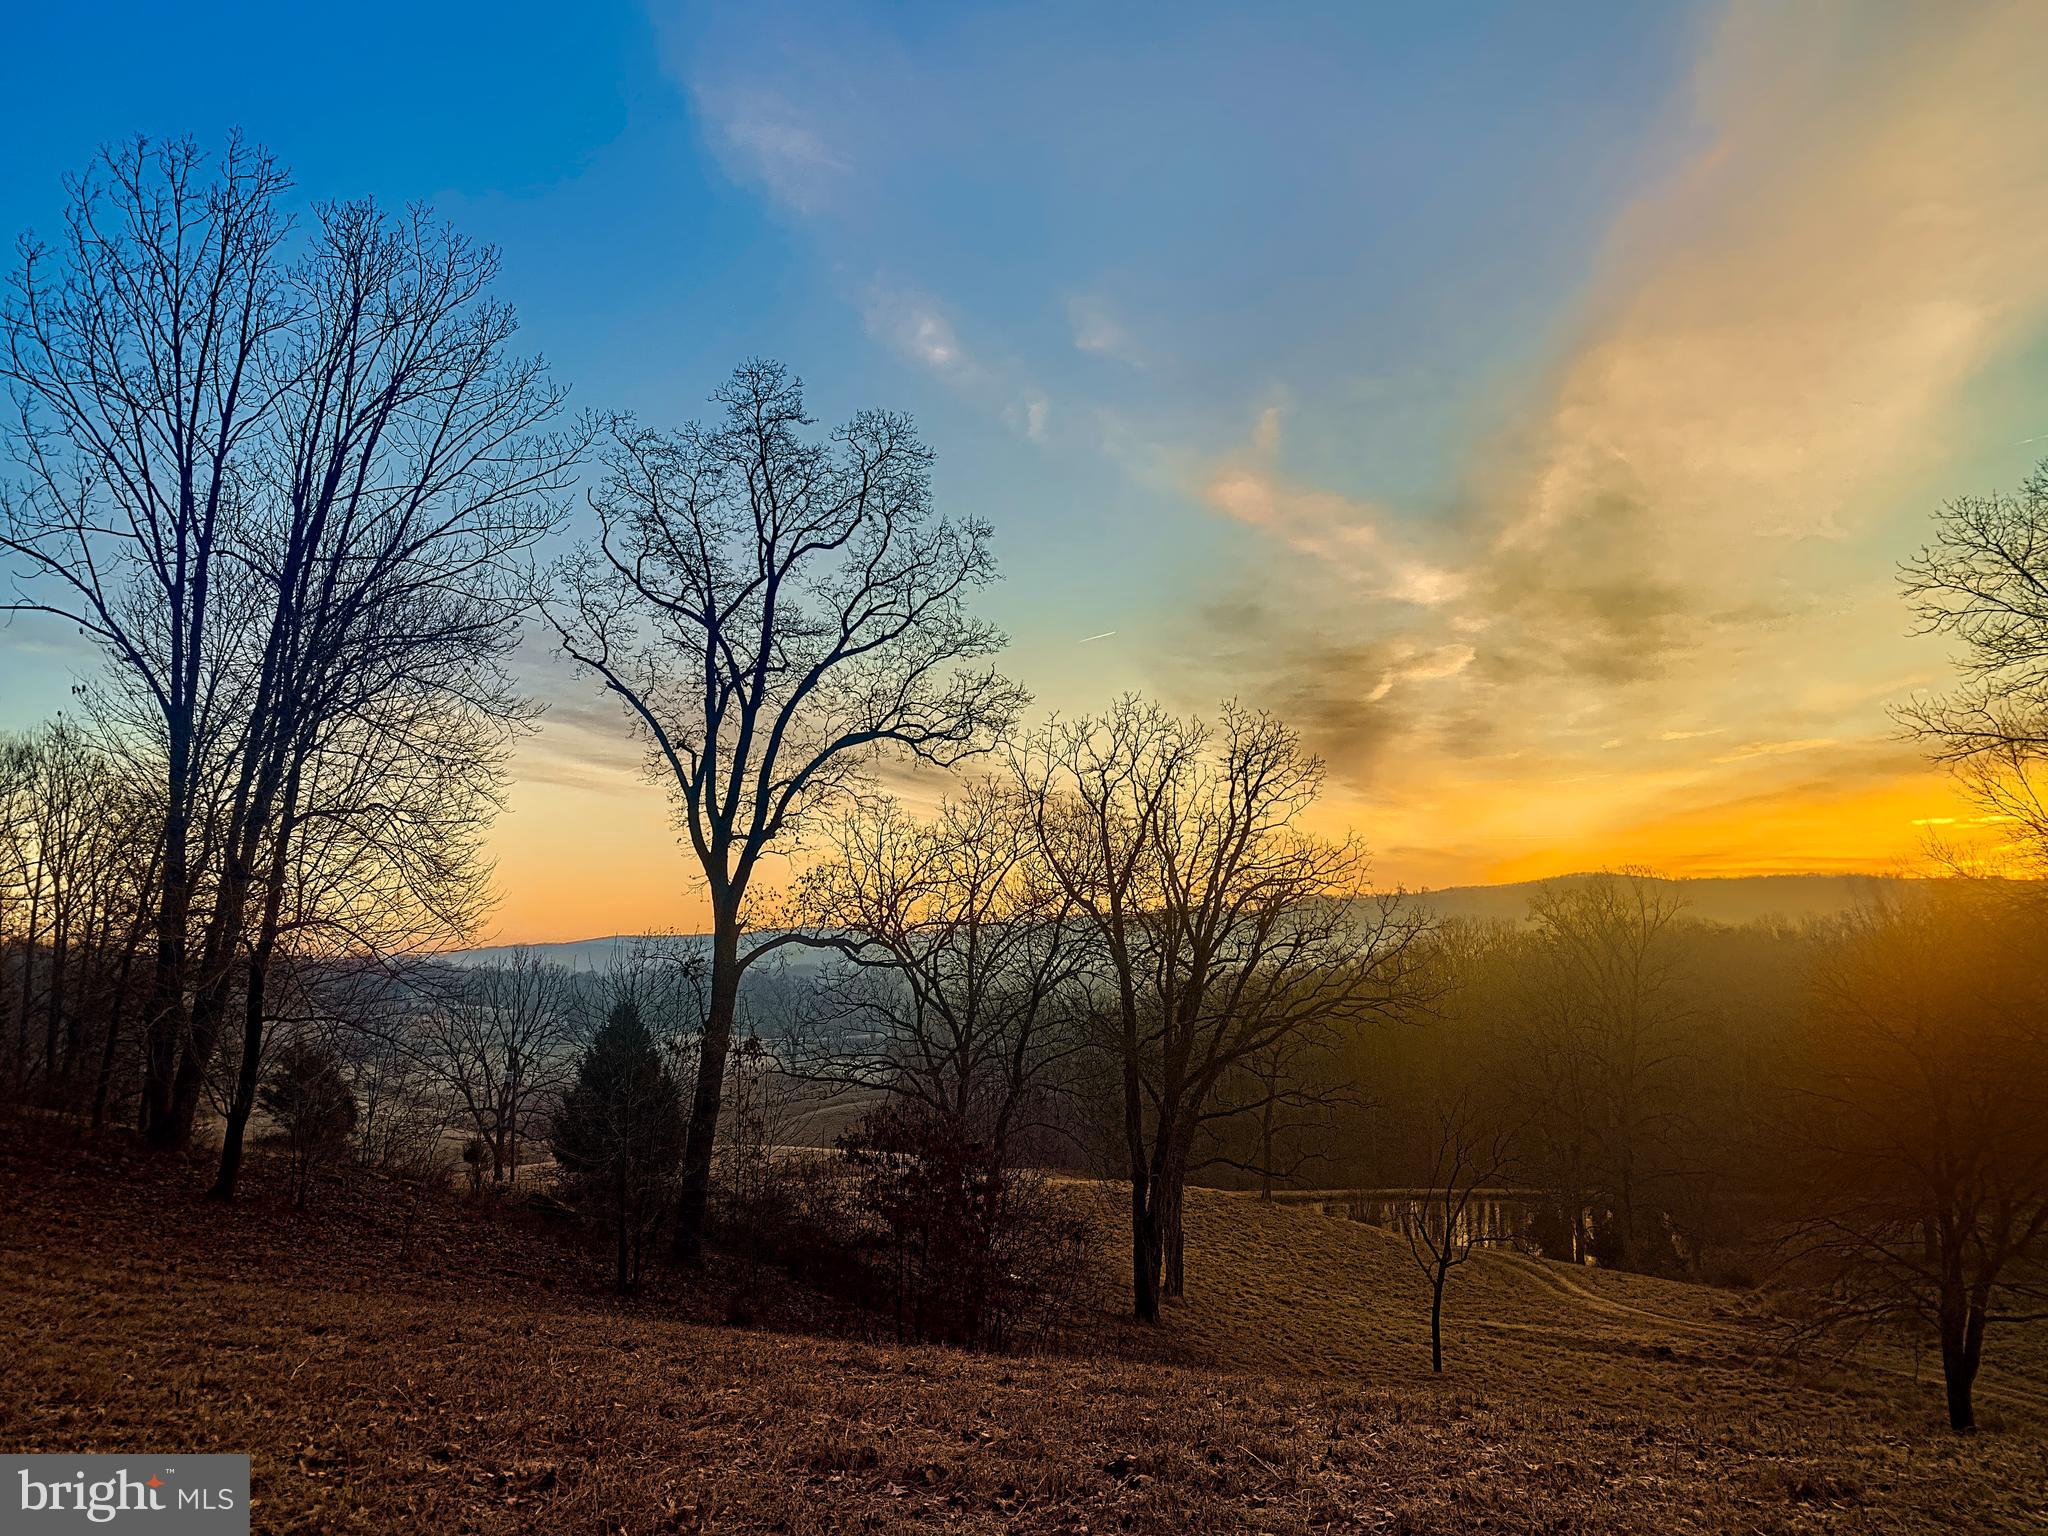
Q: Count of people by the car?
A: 0